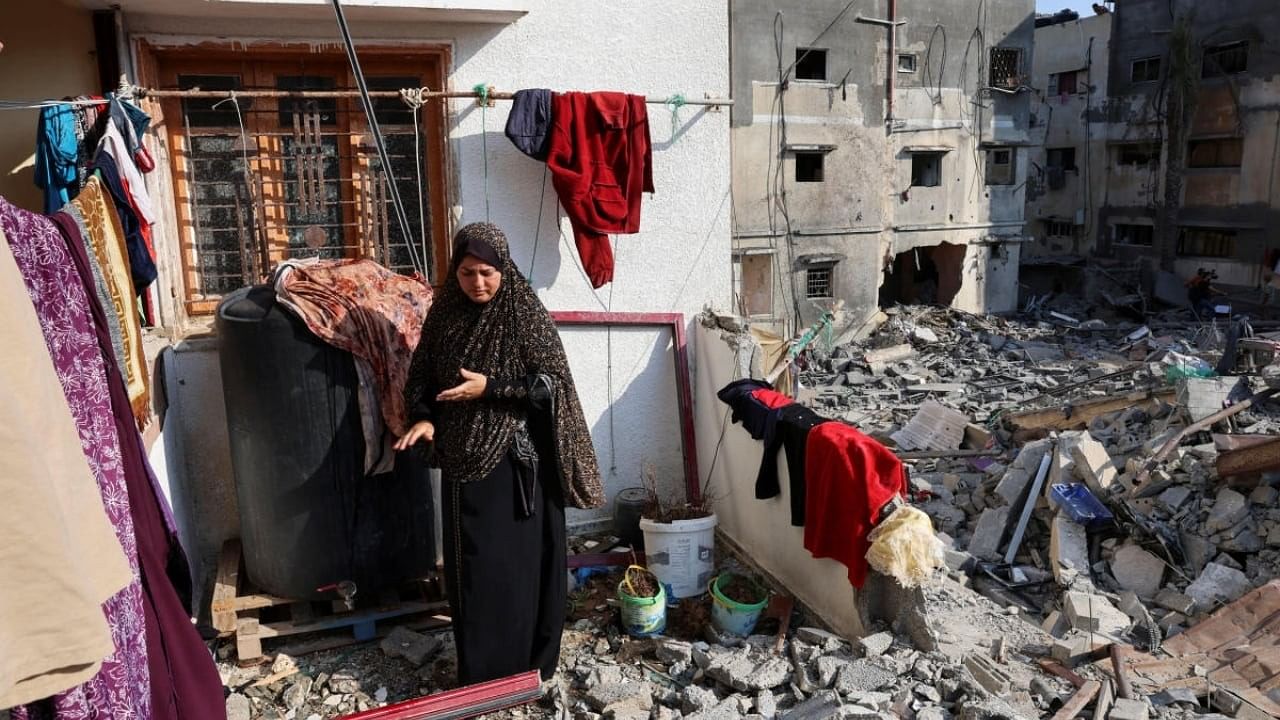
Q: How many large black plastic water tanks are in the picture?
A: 1